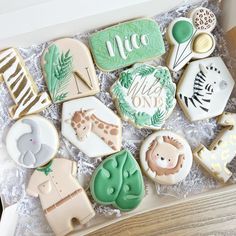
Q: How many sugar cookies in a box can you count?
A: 12